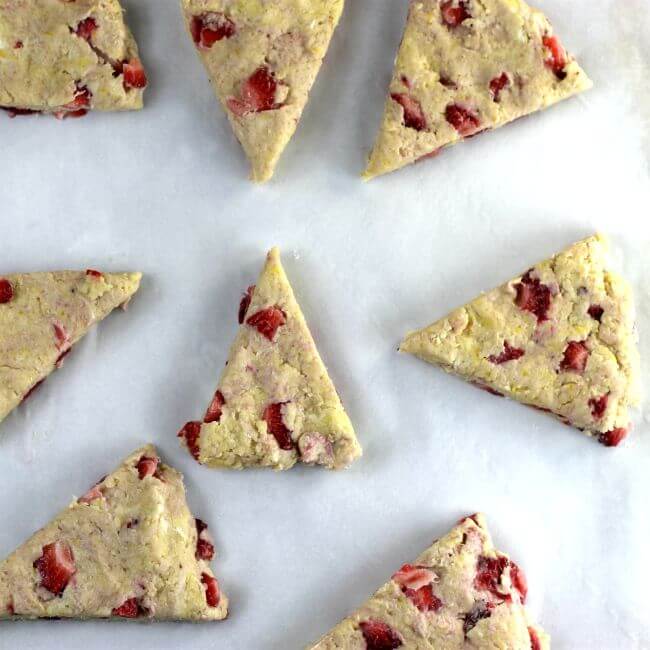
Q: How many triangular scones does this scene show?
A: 8